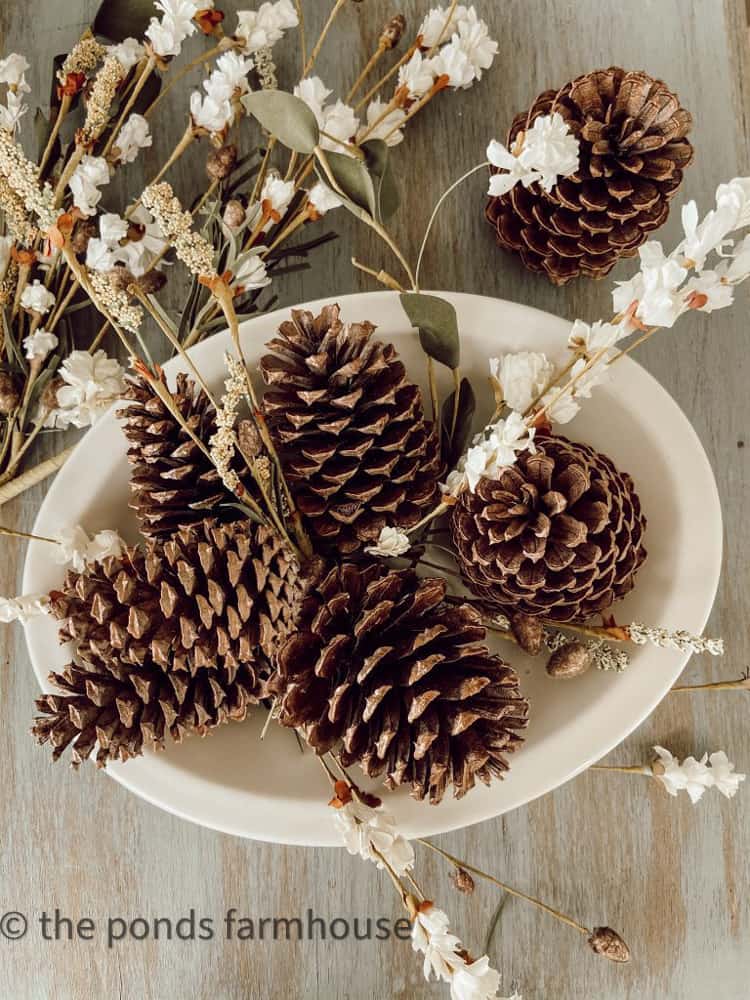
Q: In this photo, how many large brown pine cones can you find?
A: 7